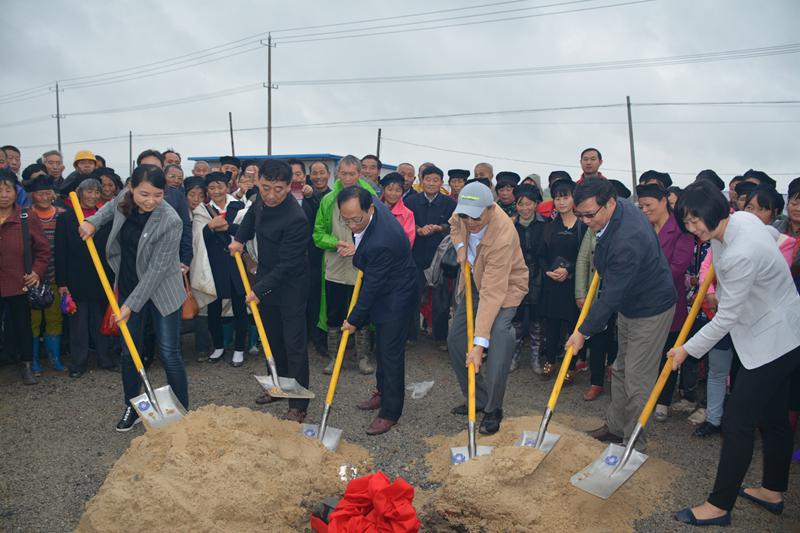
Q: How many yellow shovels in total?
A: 6